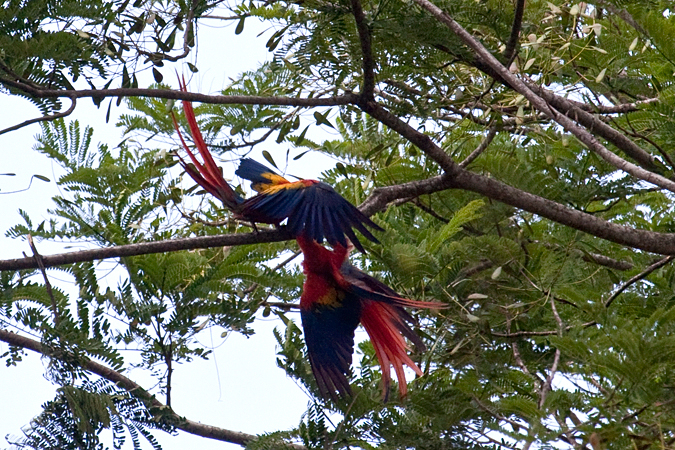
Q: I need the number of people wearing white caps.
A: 0